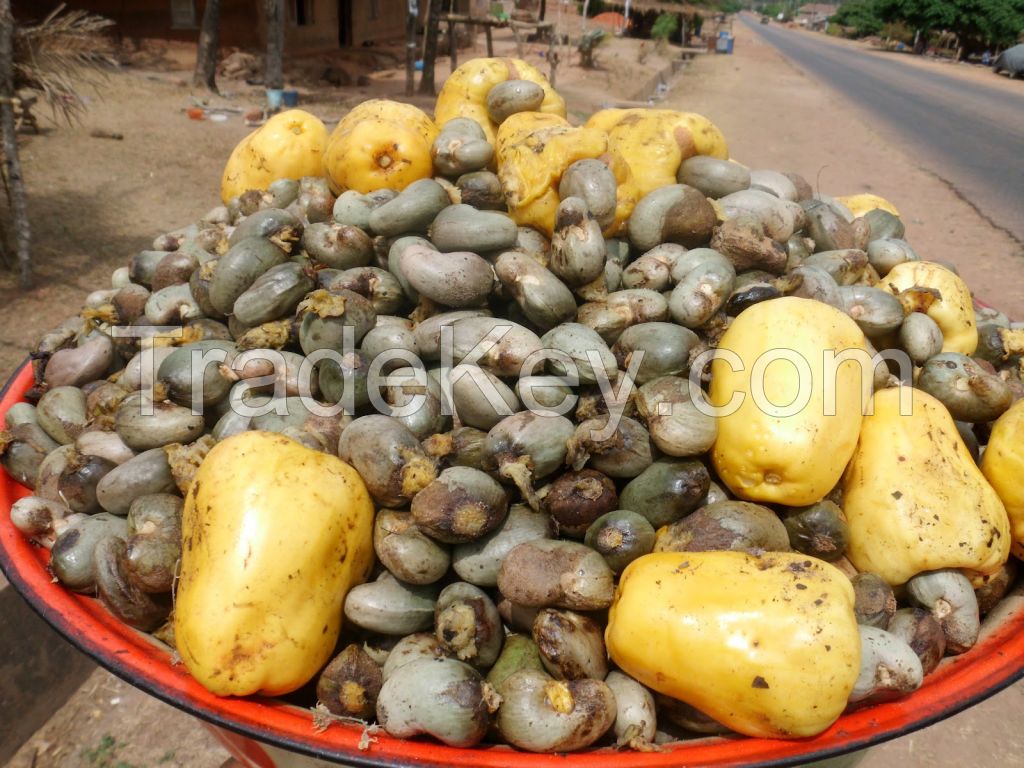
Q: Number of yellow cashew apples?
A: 12